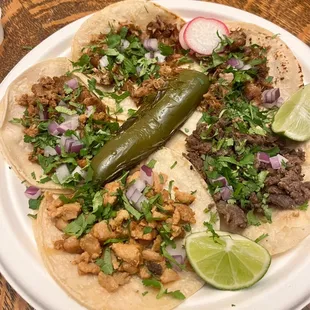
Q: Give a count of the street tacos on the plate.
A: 5